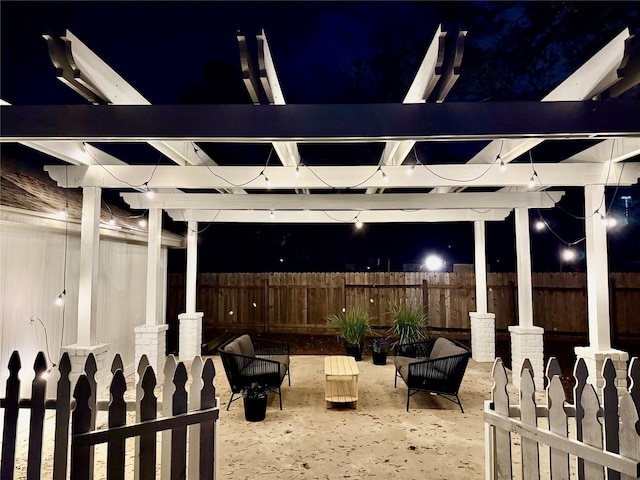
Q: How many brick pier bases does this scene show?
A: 6